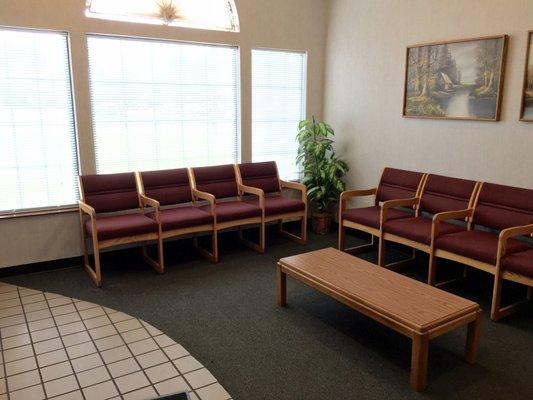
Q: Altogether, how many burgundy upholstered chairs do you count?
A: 8